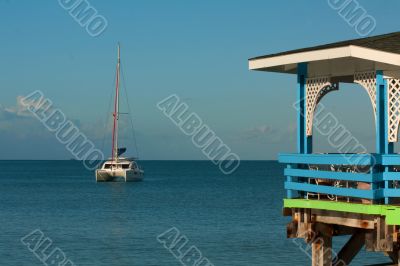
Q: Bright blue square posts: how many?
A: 2